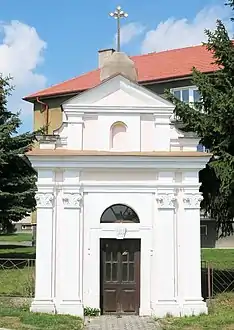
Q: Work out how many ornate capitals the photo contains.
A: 4